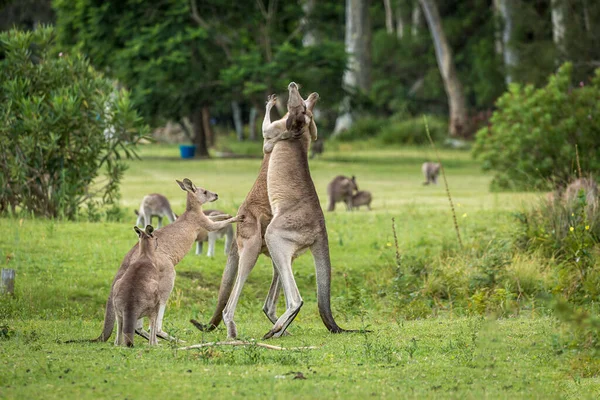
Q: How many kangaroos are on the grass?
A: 9